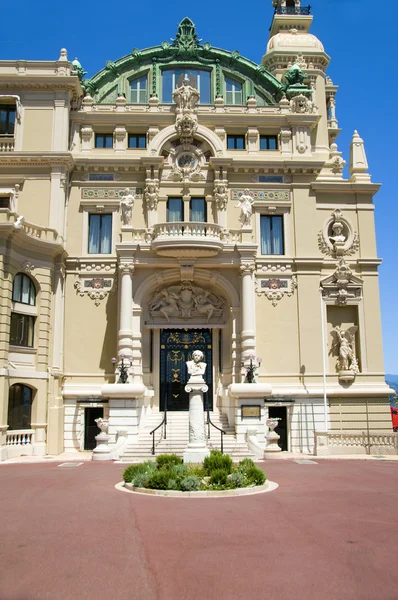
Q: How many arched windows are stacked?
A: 2